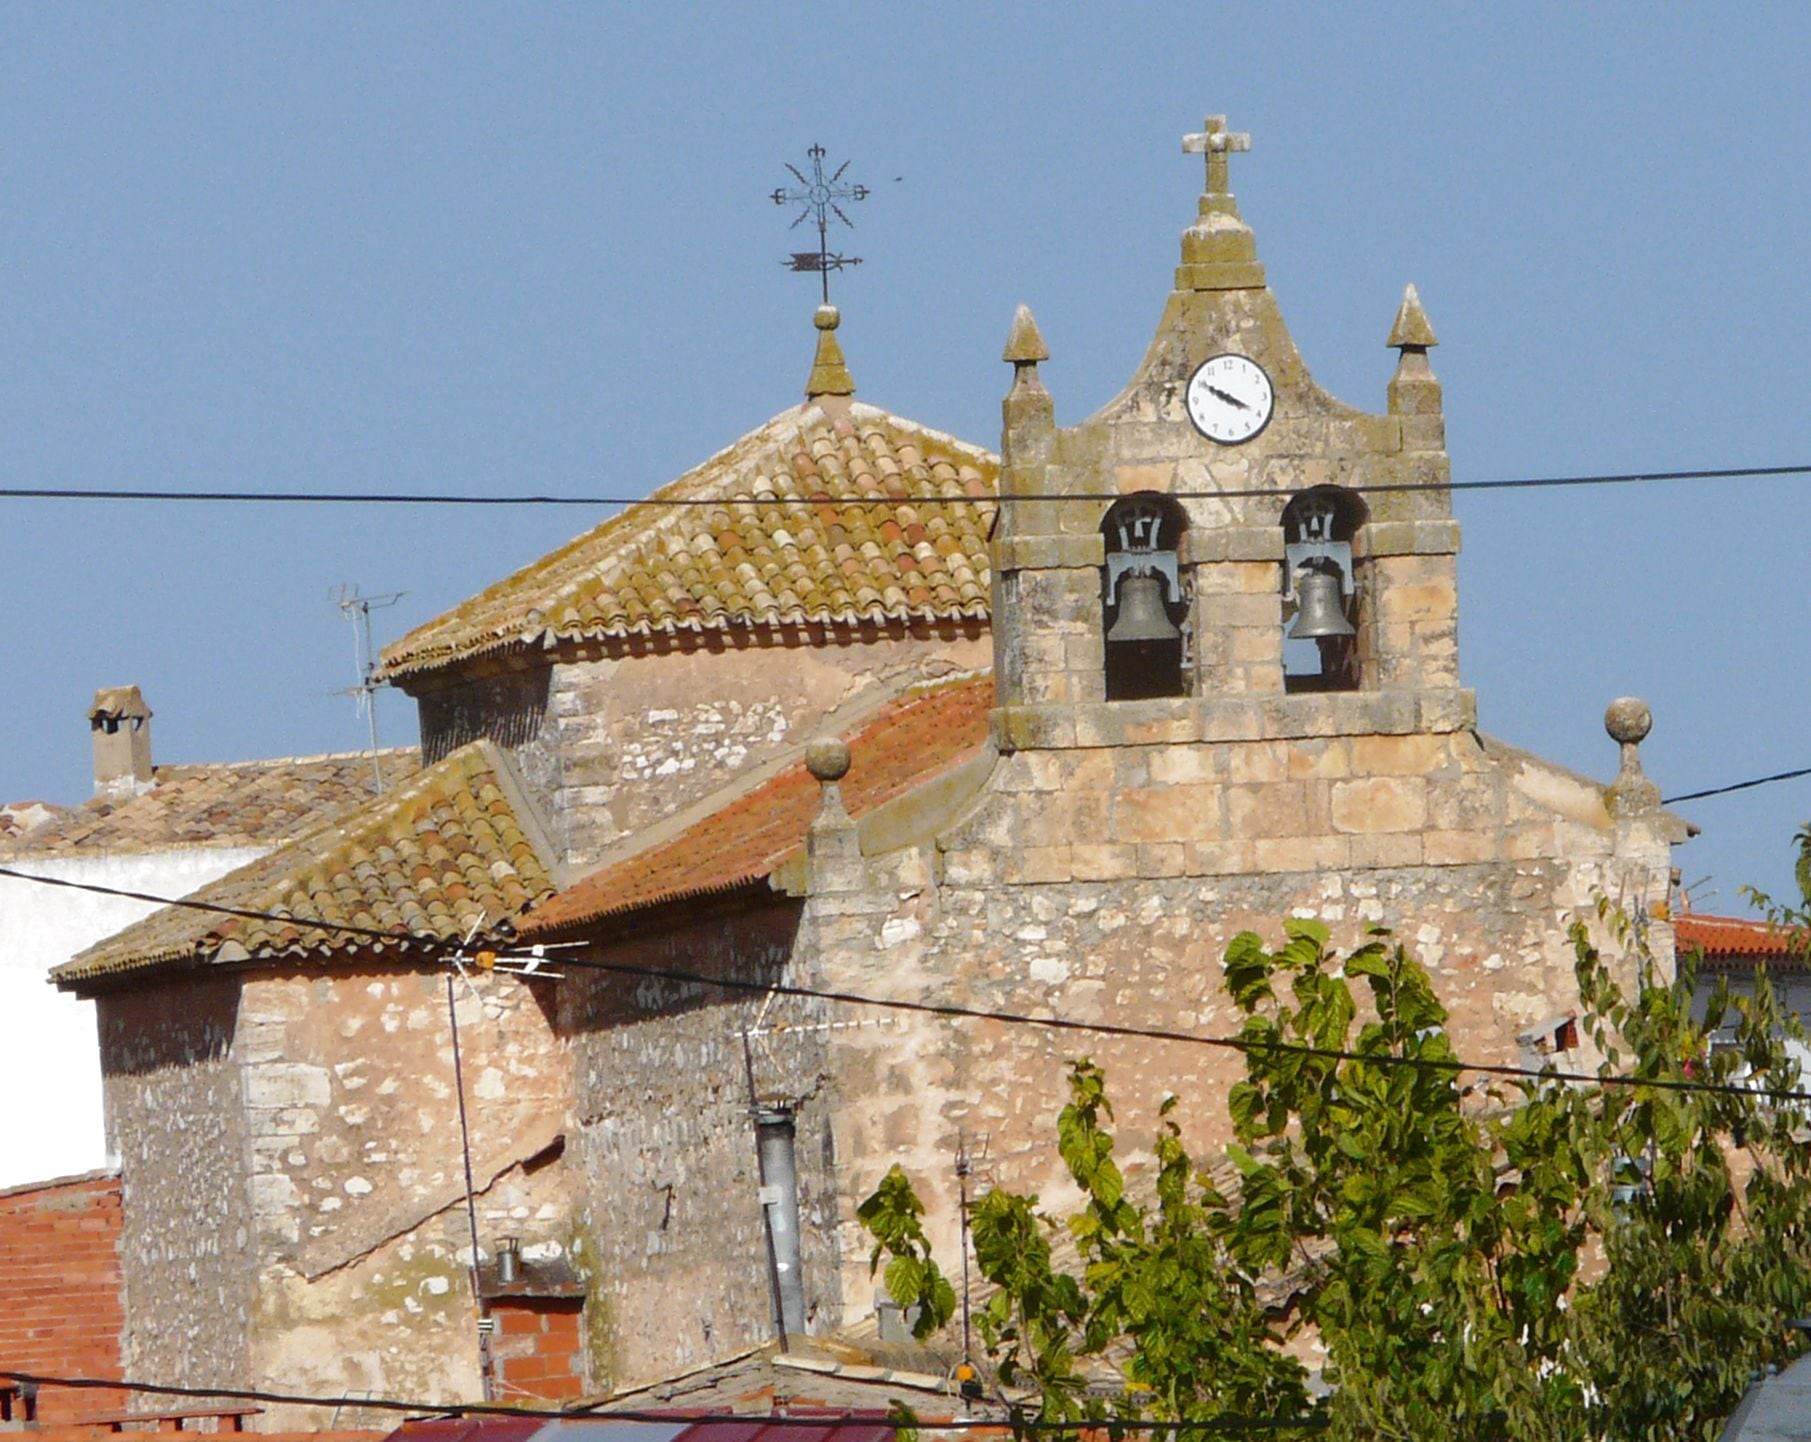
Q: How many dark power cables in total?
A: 4